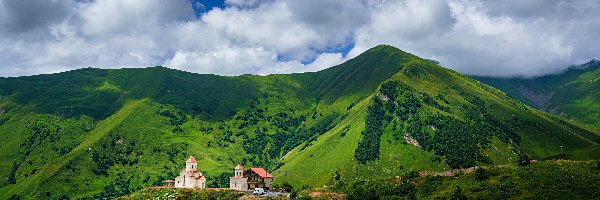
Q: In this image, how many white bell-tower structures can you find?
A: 2